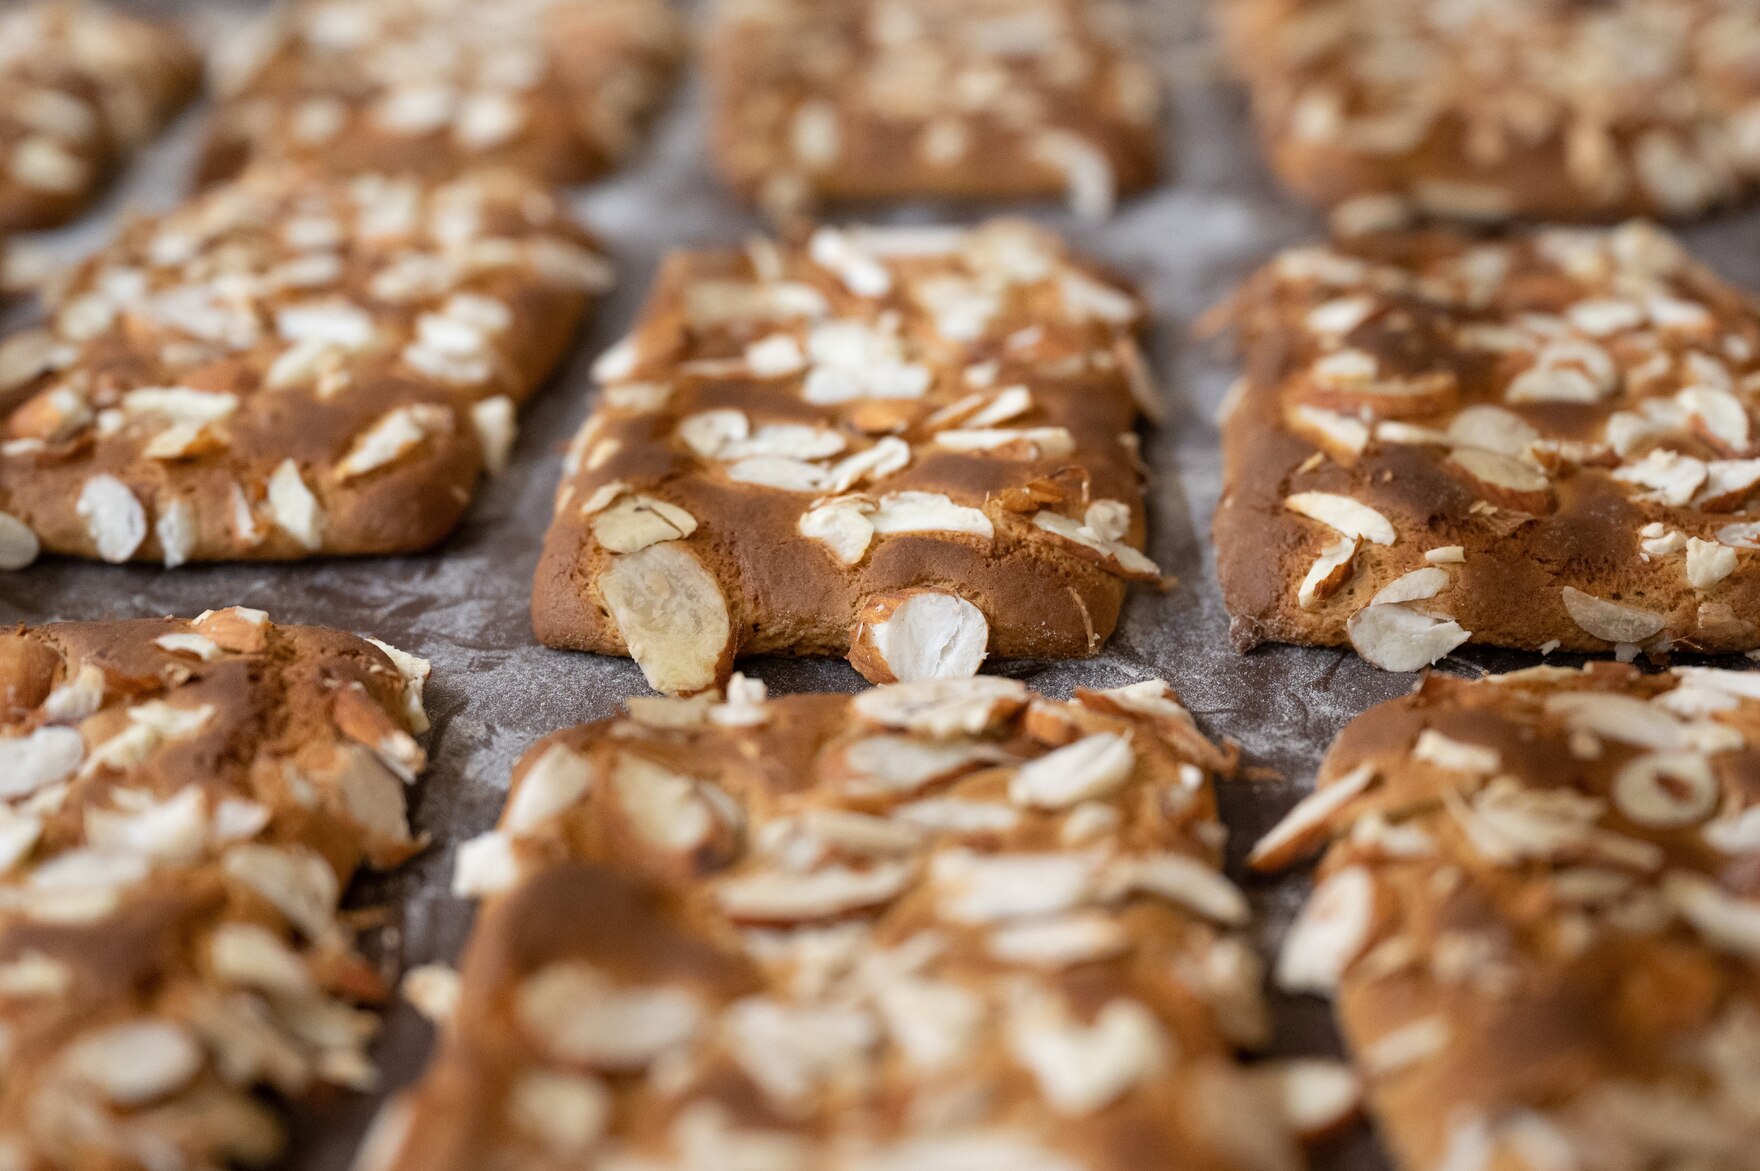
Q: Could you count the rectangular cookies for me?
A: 10